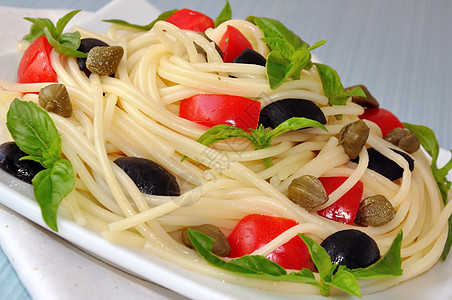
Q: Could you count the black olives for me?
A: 7